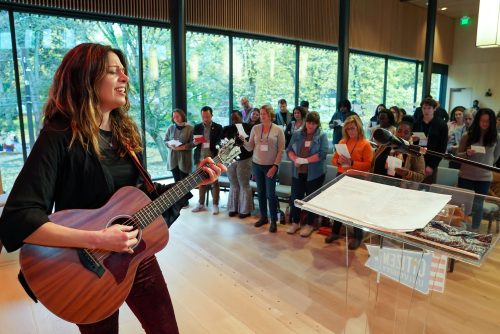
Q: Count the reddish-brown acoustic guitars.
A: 1